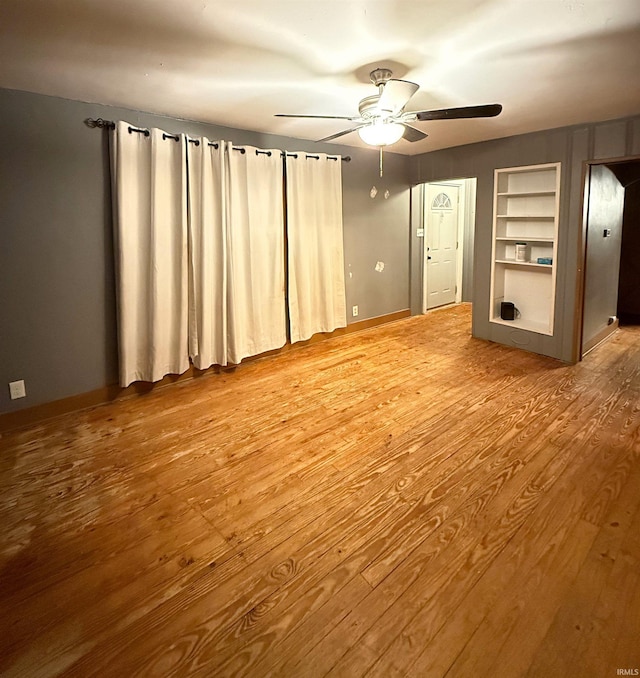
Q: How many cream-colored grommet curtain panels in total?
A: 4